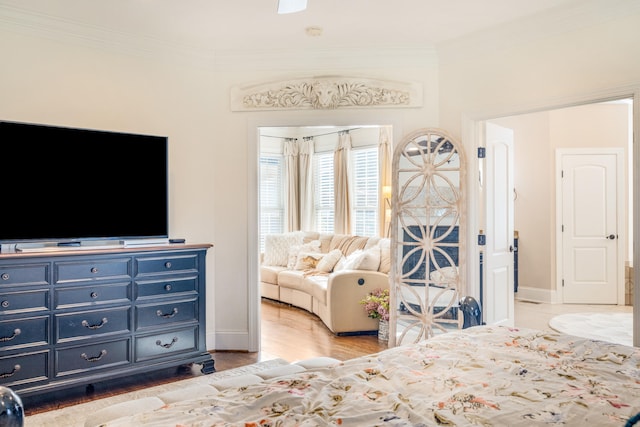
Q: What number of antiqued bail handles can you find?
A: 6